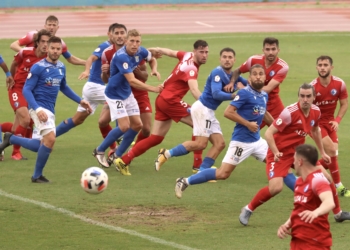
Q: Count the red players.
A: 8